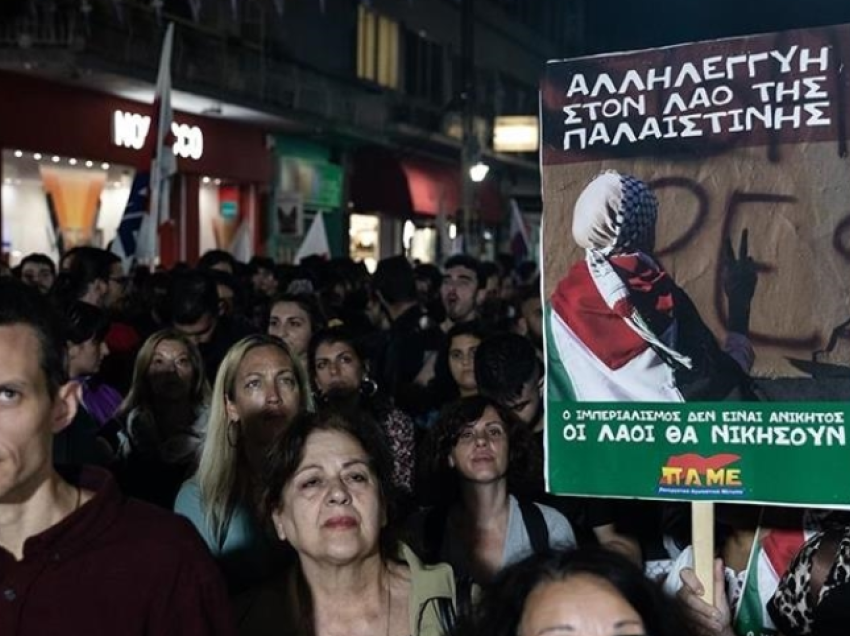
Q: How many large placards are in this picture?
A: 1